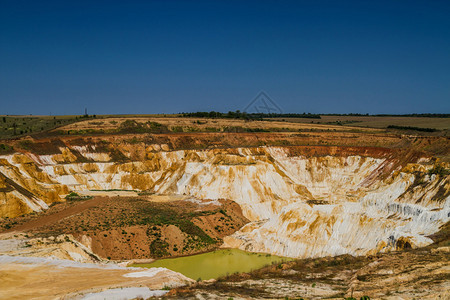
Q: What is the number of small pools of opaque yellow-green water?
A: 1